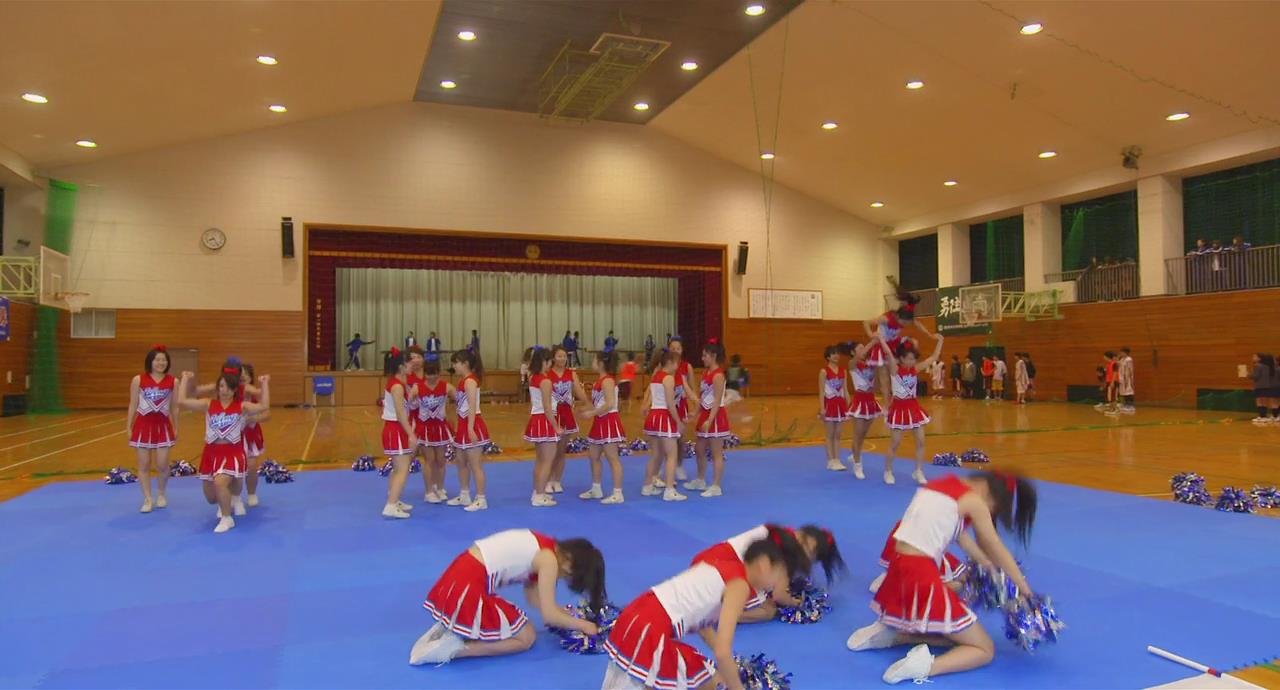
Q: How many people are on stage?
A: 9